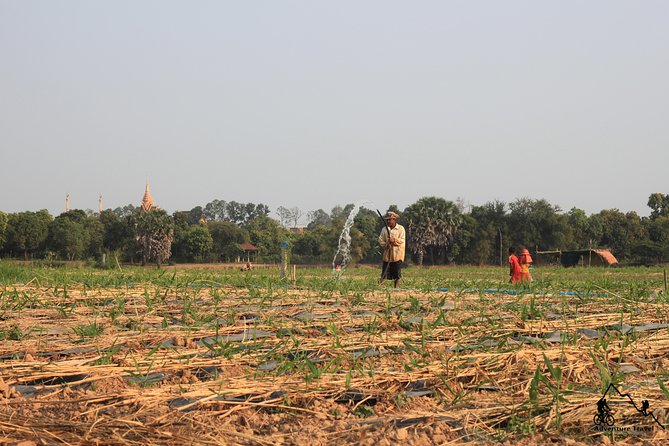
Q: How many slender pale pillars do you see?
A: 2